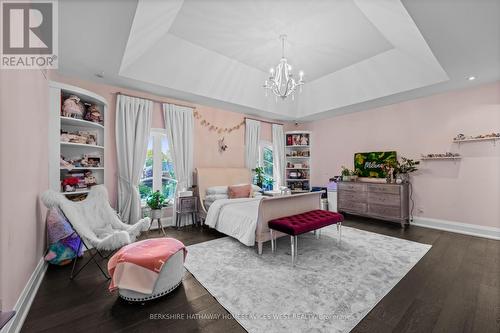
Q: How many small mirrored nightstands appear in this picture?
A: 1